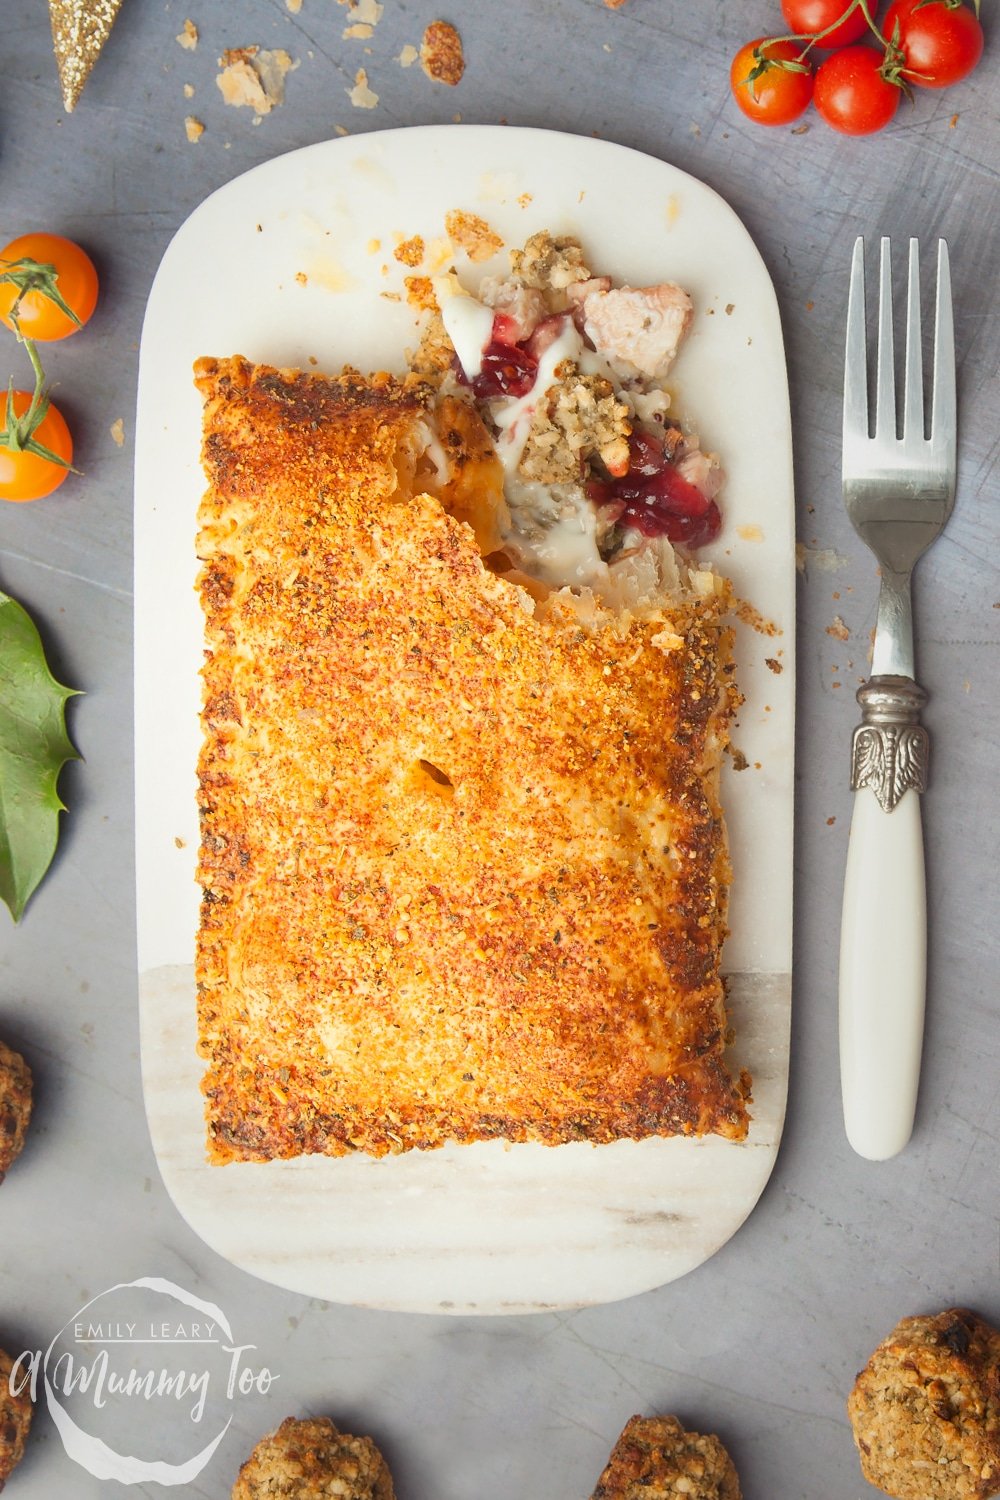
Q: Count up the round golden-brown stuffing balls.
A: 5